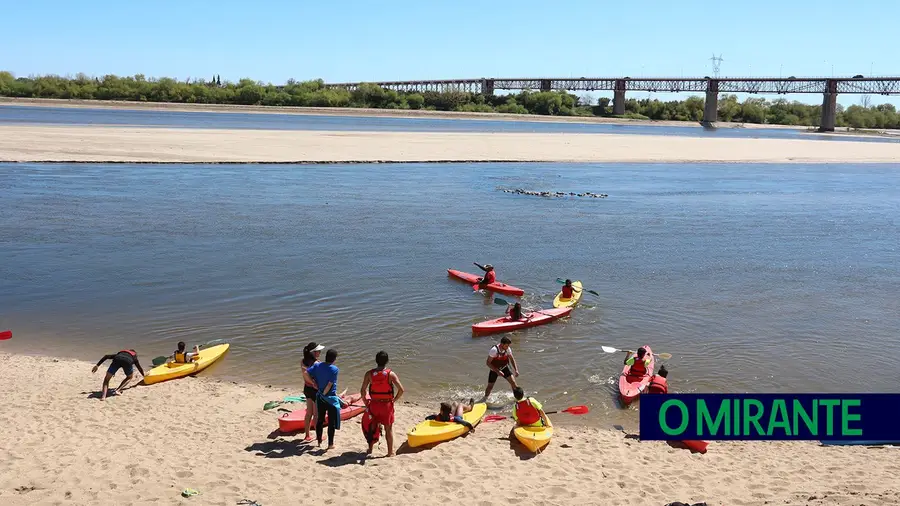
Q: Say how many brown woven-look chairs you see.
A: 0